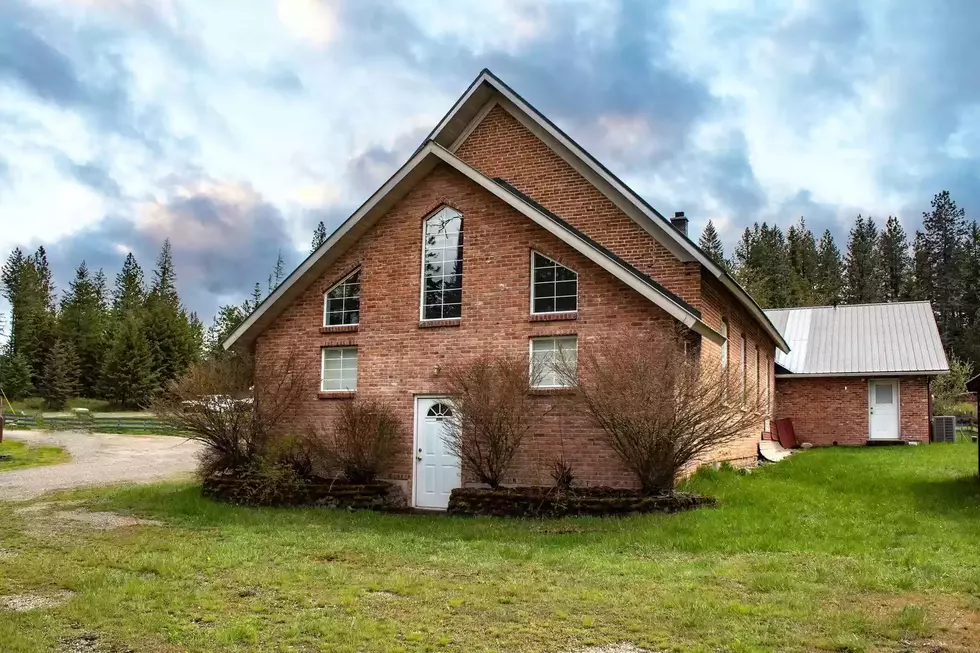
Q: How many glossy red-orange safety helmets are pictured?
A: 0